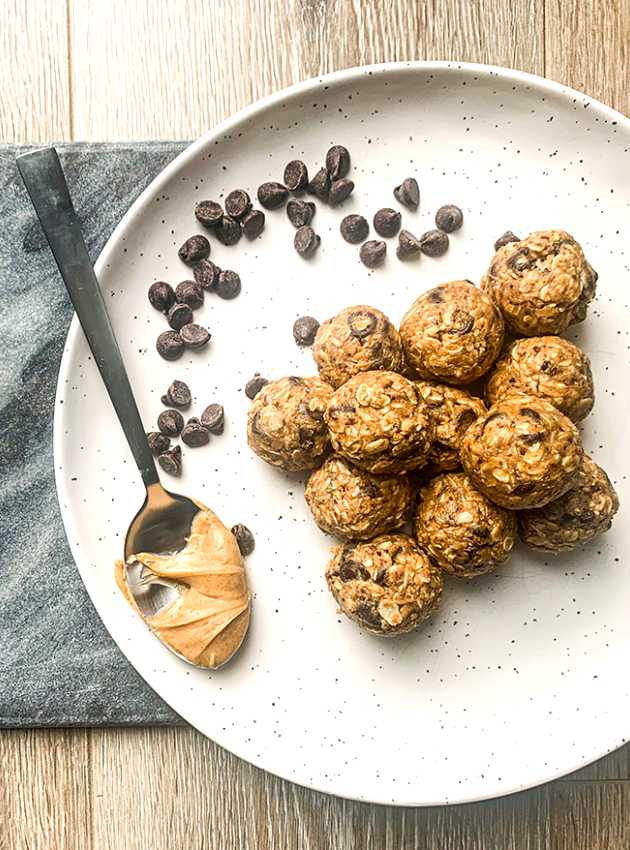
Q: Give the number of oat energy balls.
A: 12